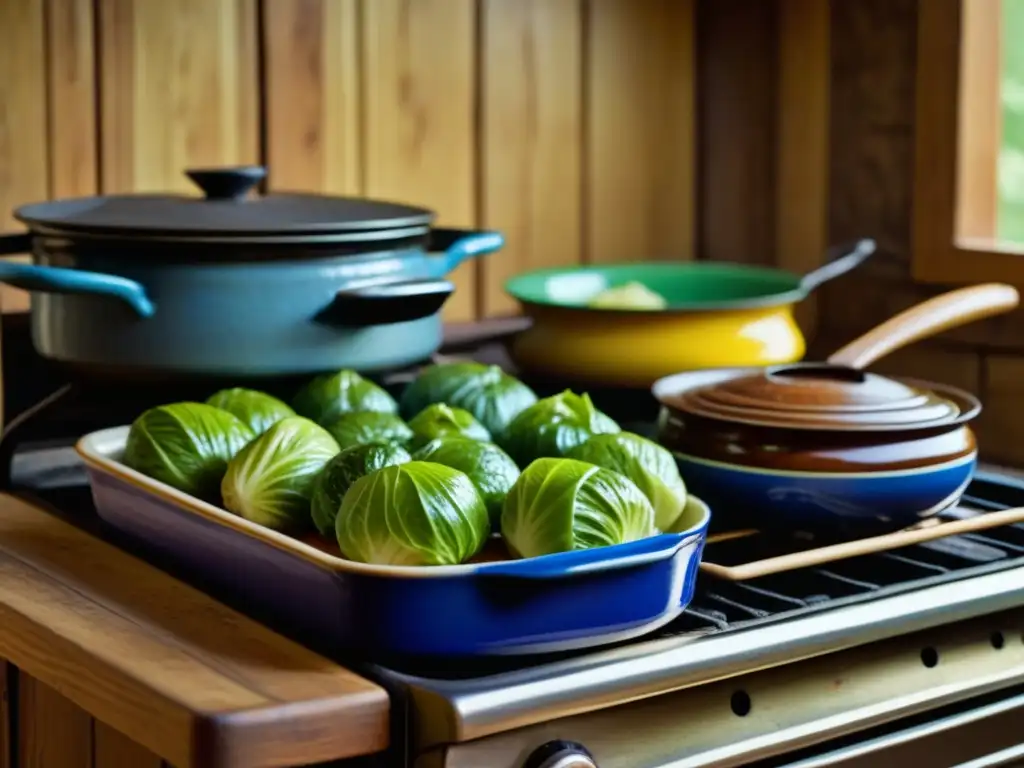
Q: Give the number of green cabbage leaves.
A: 13